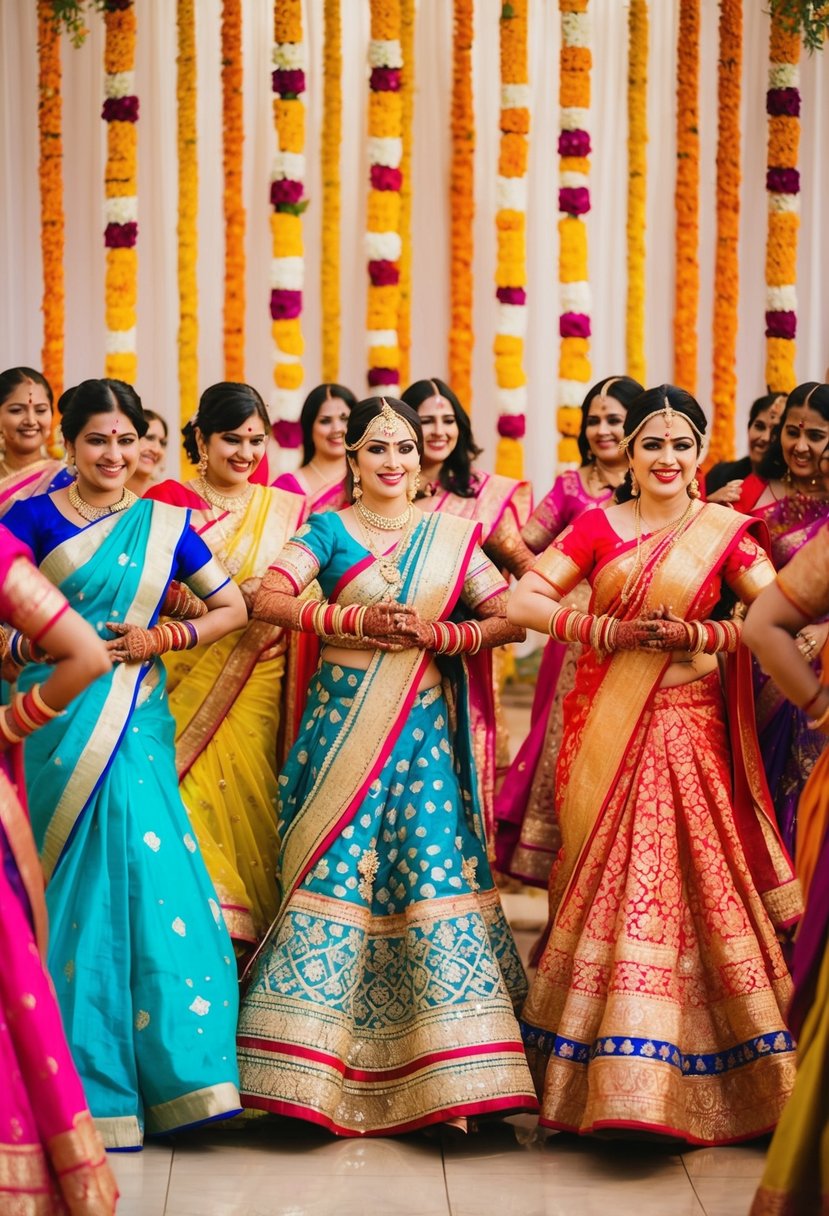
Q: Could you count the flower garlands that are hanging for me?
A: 15